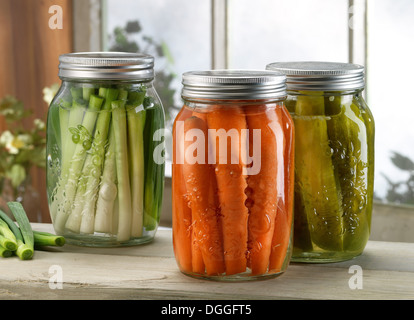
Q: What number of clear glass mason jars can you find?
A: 3